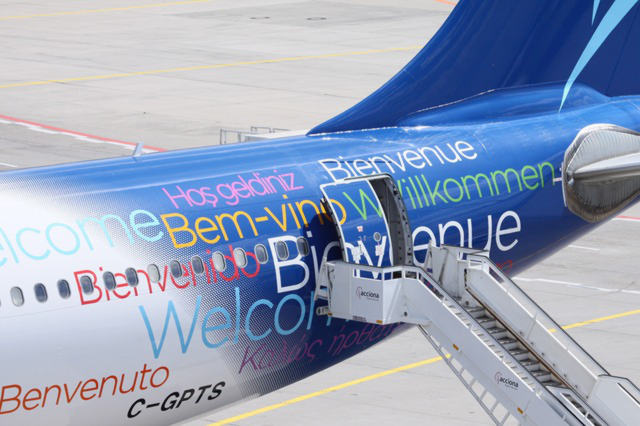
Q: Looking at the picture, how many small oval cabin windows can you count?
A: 14